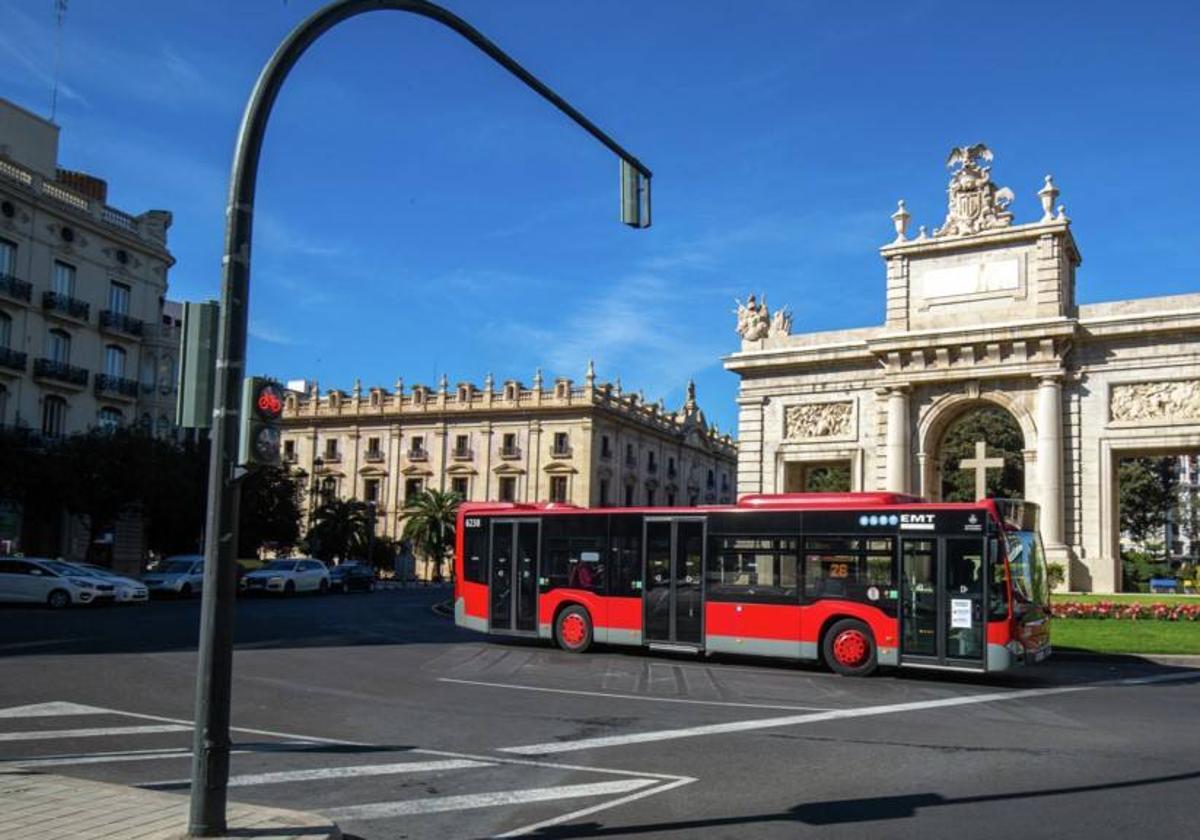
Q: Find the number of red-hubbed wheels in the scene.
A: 2